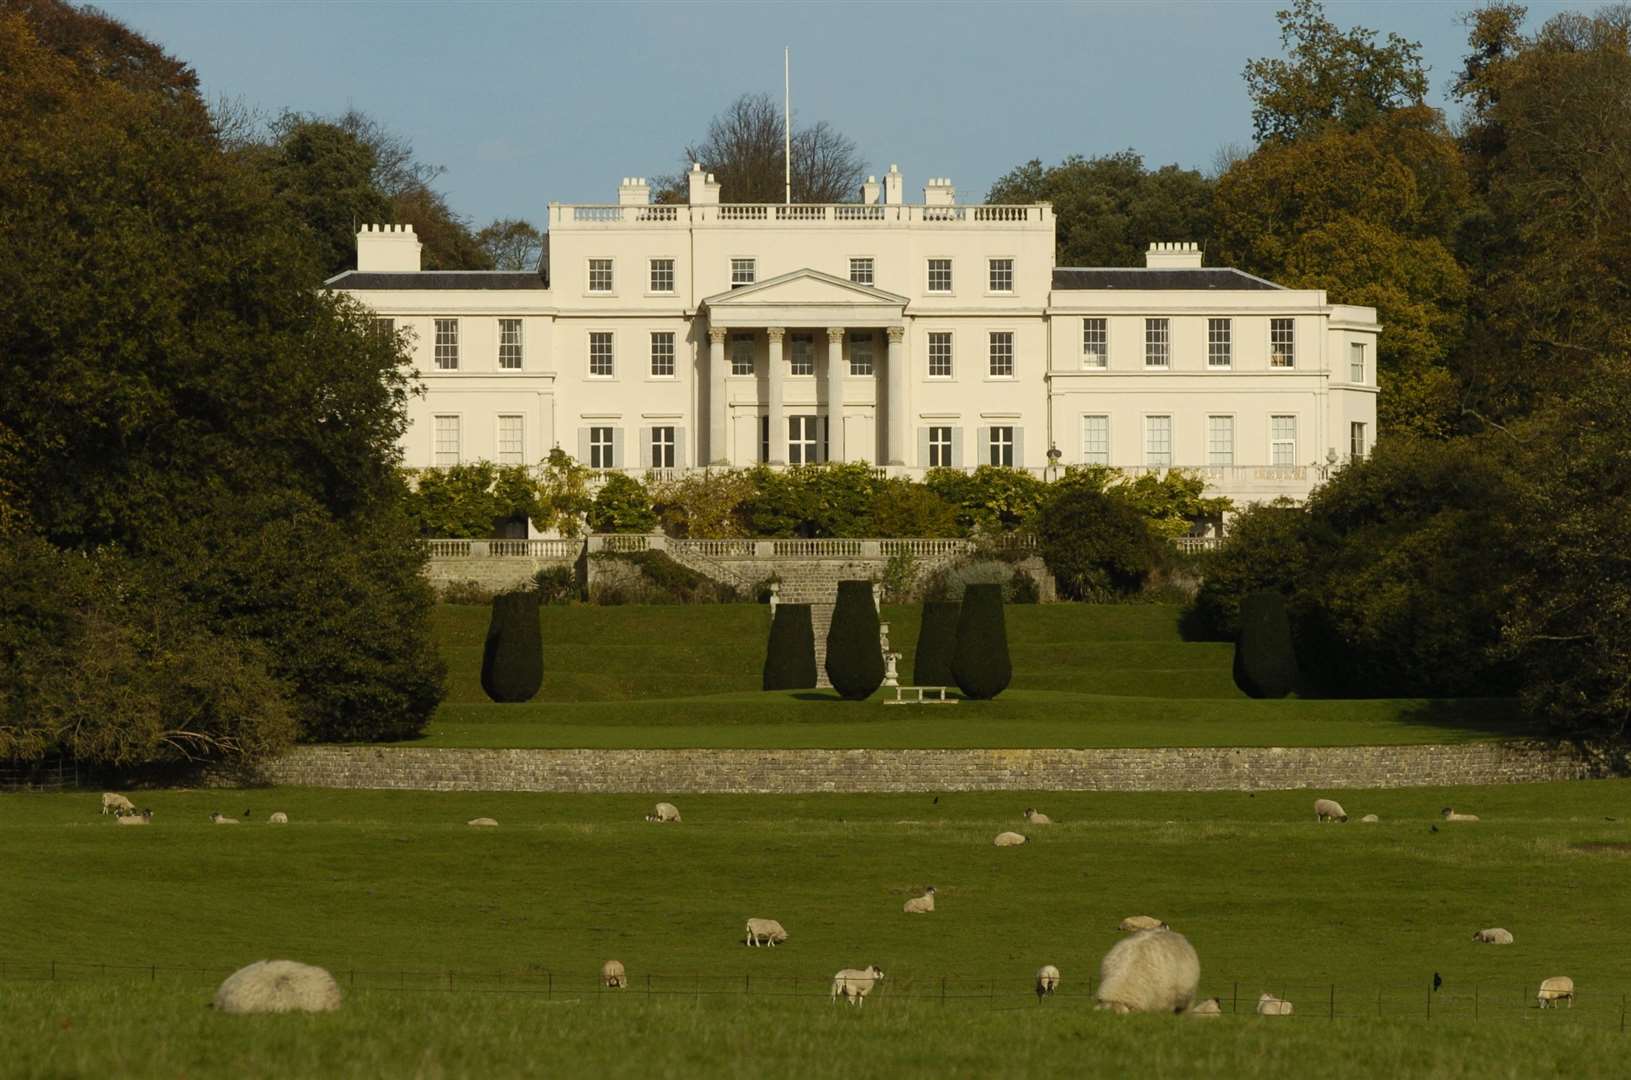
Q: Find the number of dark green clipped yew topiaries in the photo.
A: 6